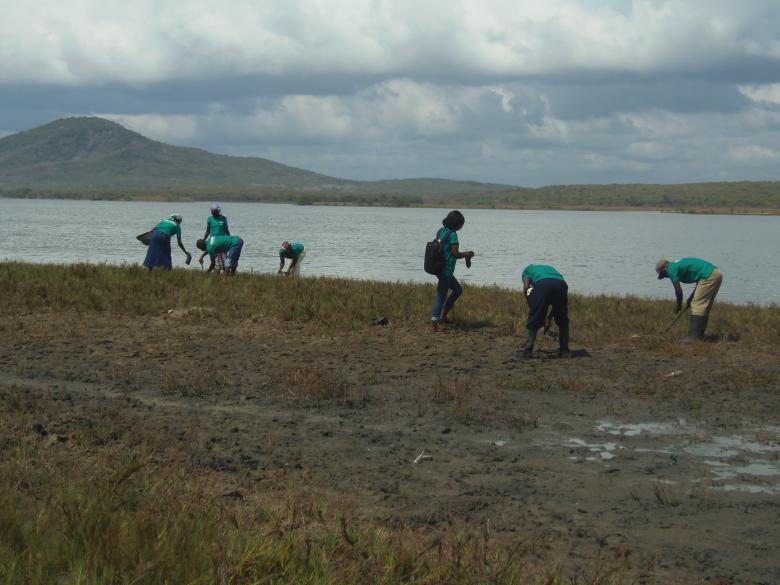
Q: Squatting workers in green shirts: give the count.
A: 5